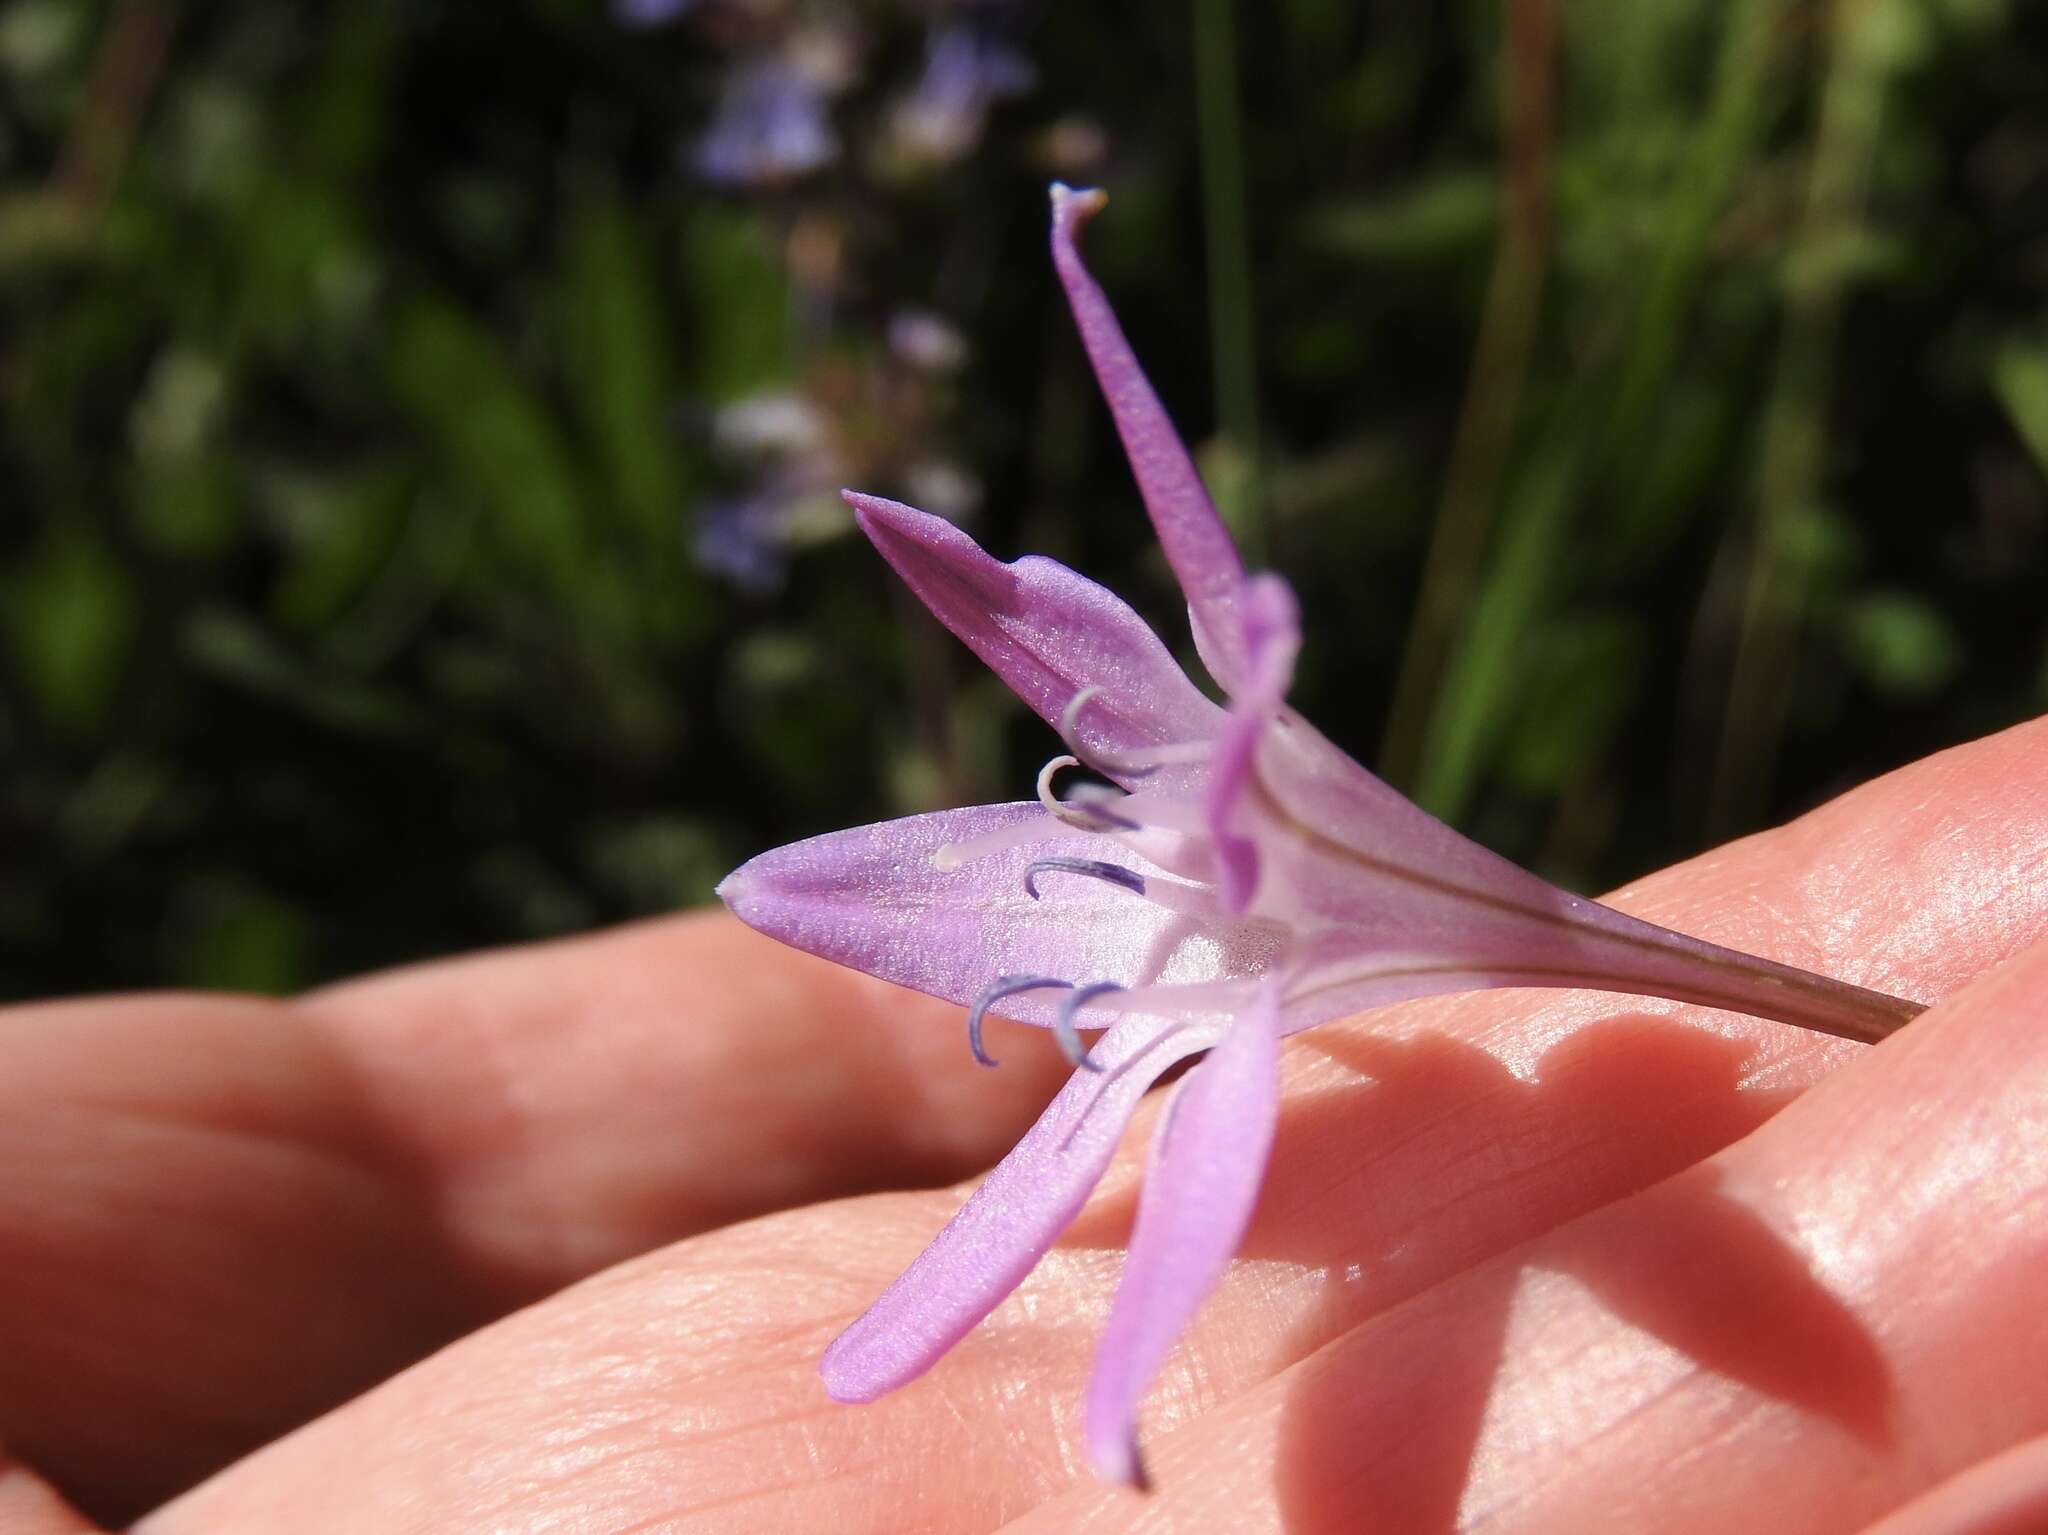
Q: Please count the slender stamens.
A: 6